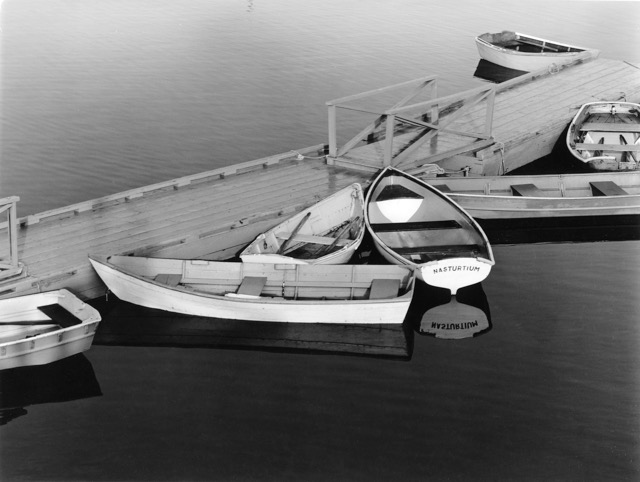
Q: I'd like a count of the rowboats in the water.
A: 7